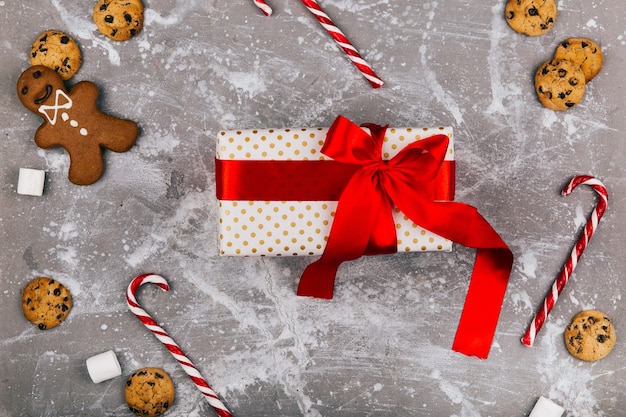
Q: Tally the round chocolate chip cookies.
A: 8